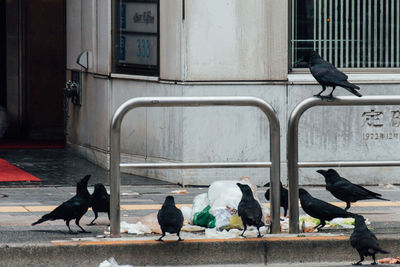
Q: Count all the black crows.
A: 9